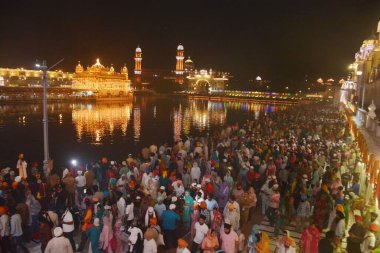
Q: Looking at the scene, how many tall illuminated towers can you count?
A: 2